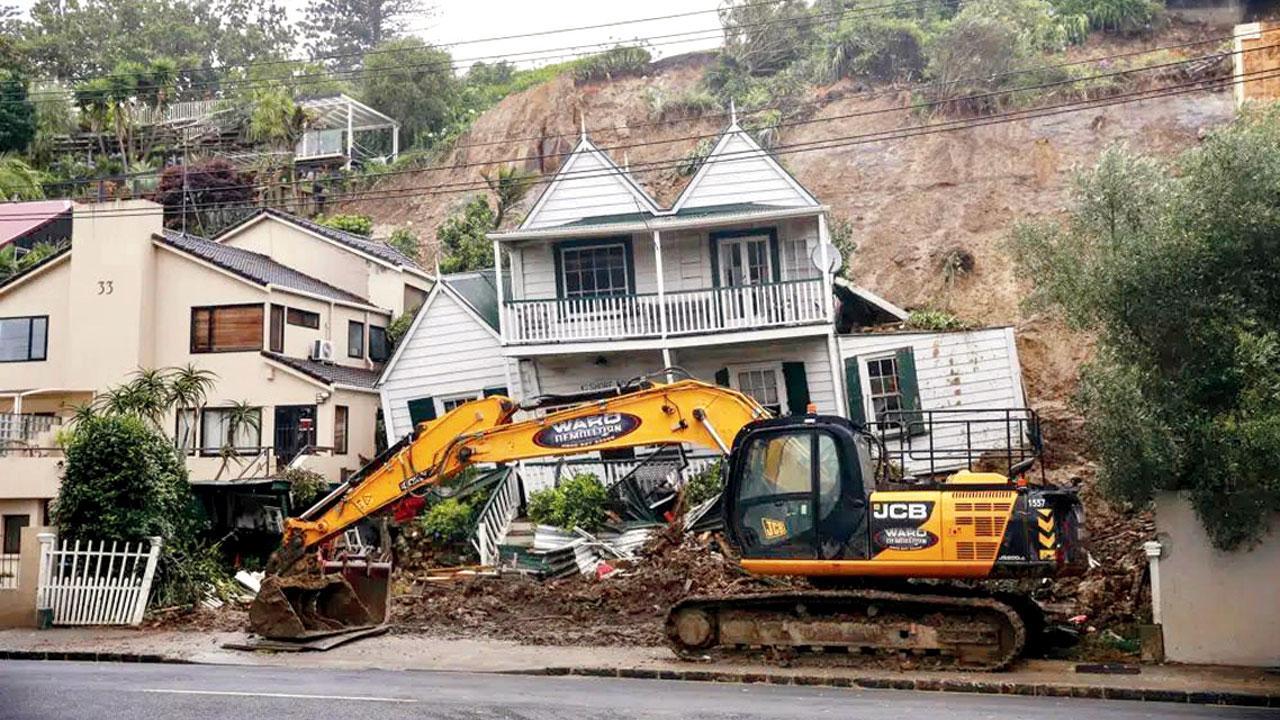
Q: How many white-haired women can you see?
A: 0